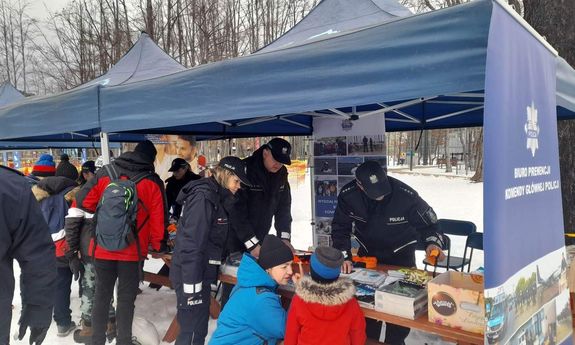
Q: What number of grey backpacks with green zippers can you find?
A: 1